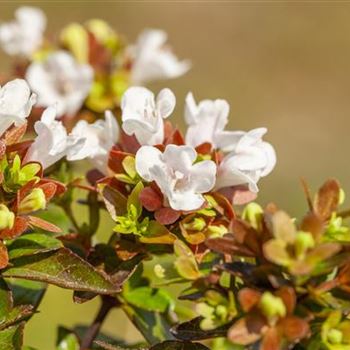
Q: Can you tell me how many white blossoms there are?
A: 10